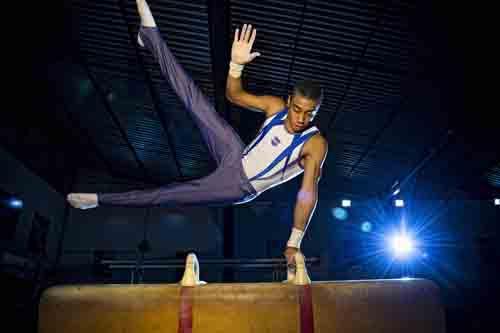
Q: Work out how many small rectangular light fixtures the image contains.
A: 3